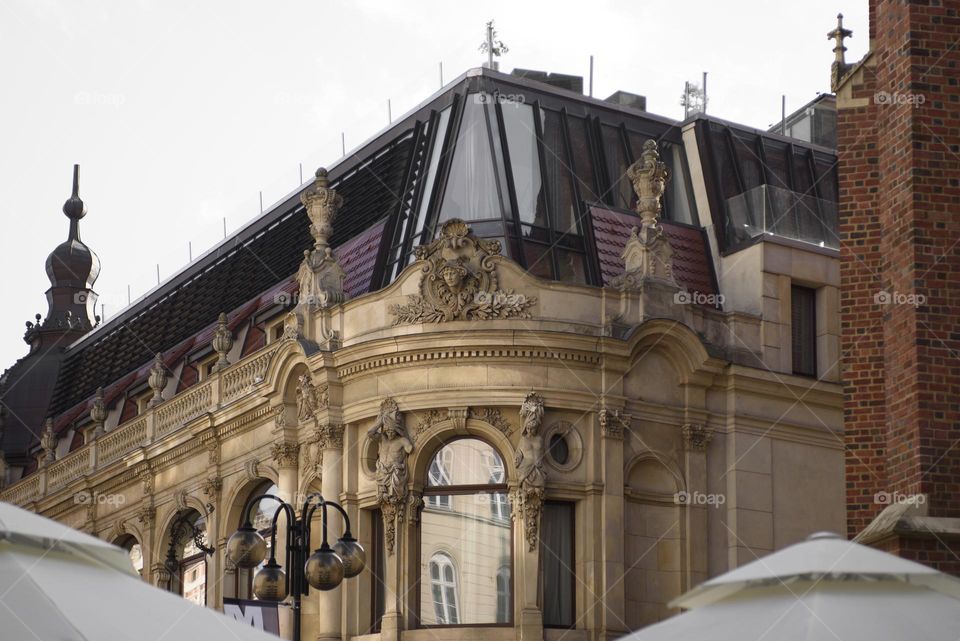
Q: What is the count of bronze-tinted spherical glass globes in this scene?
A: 4